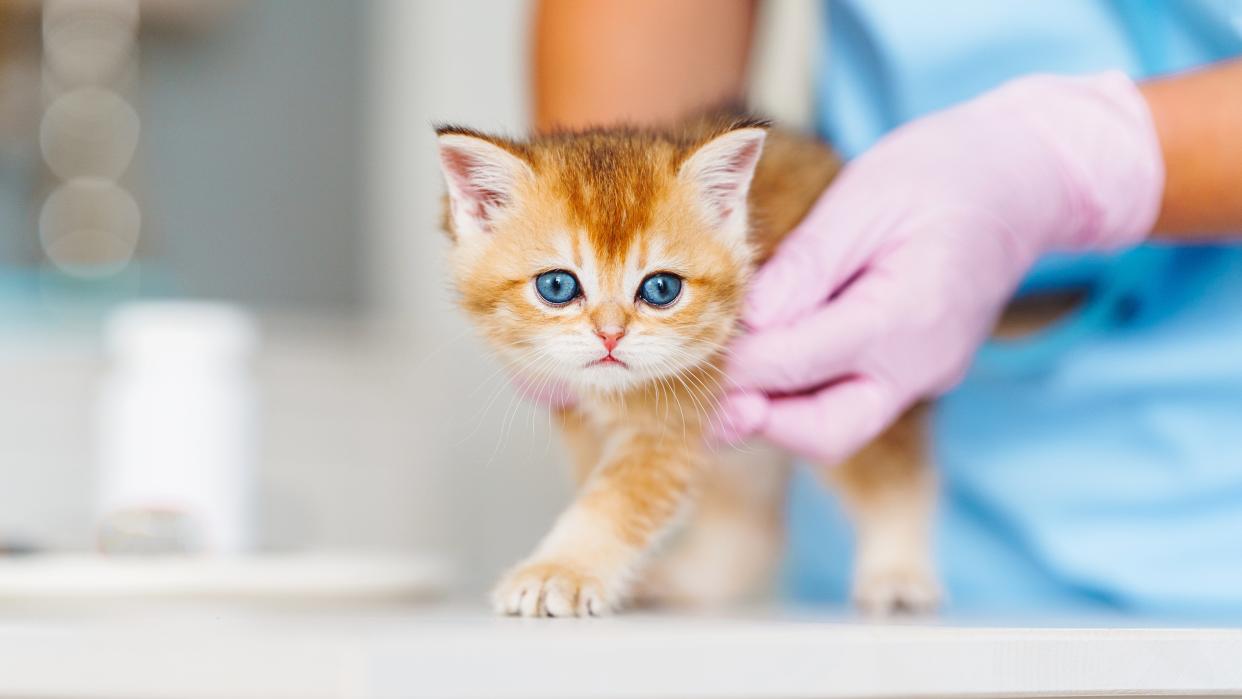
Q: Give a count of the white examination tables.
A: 1